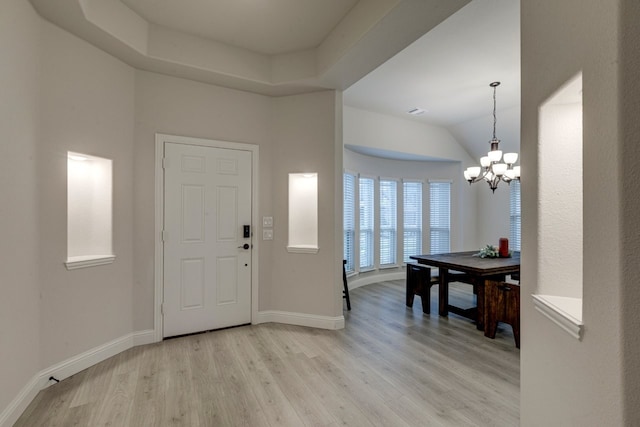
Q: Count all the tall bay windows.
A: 5